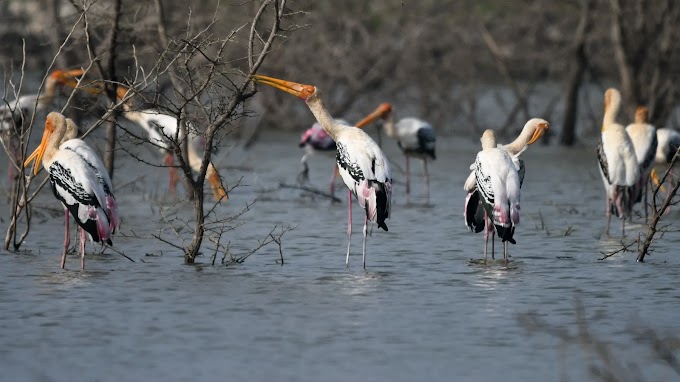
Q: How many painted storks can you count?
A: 13